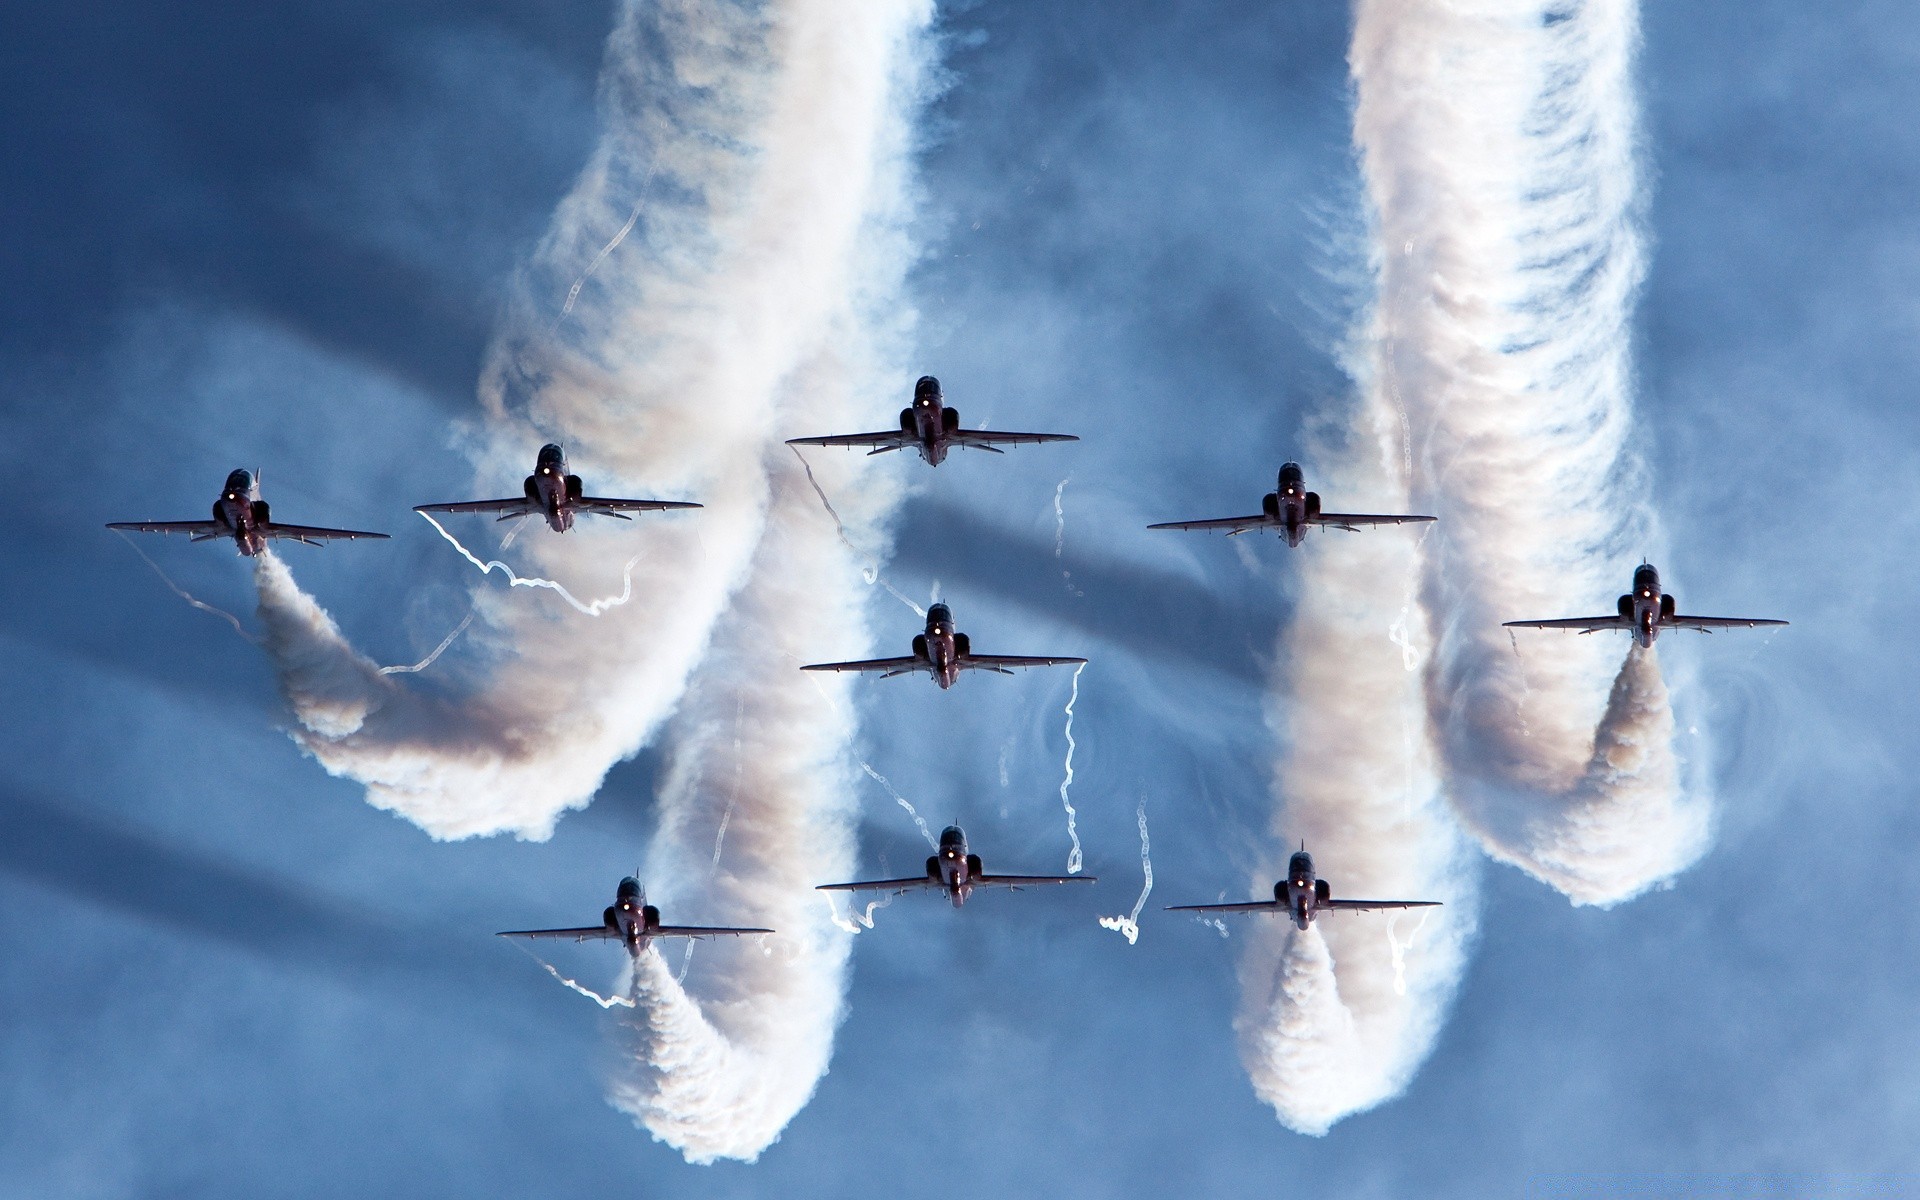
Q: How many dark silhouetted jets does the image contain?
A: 9